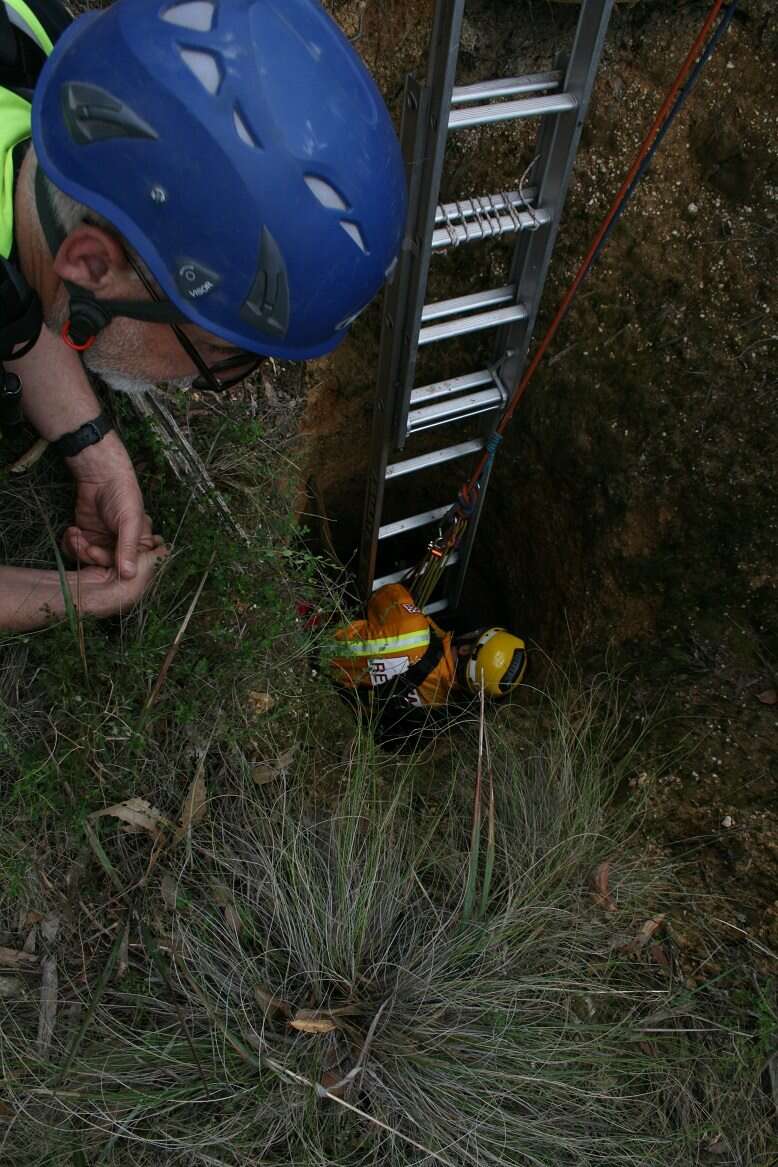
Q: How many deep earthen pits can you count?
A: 1